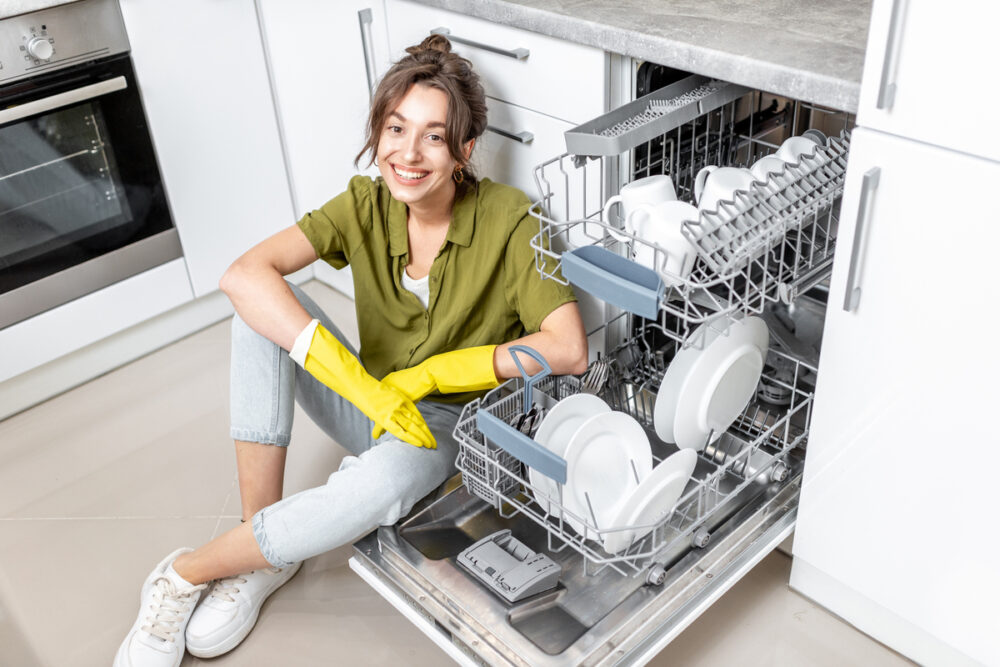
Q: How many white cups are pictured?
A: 5